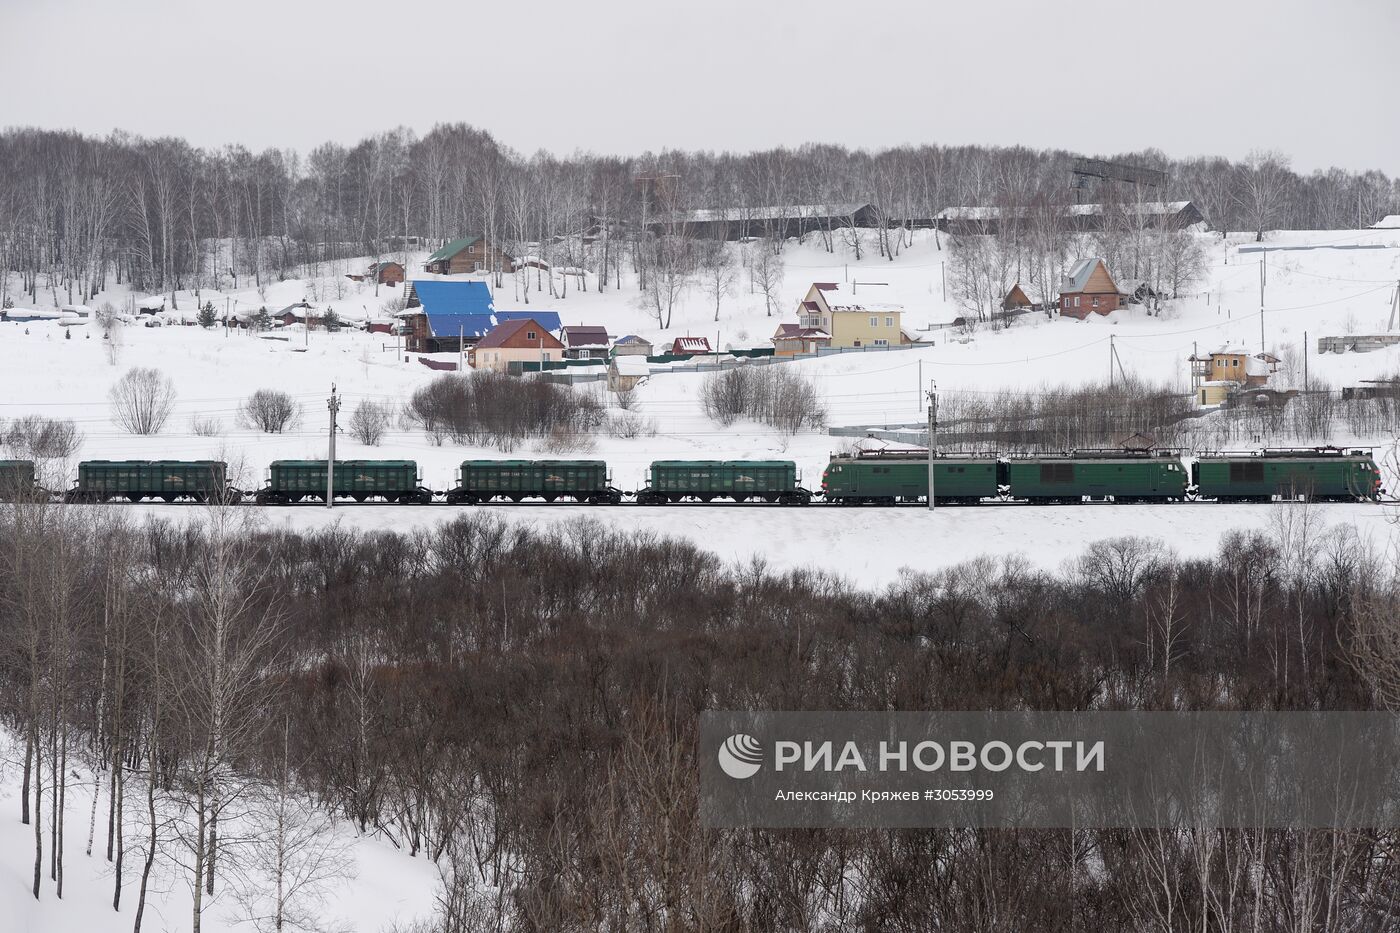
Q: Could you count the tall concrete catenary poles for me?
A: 2